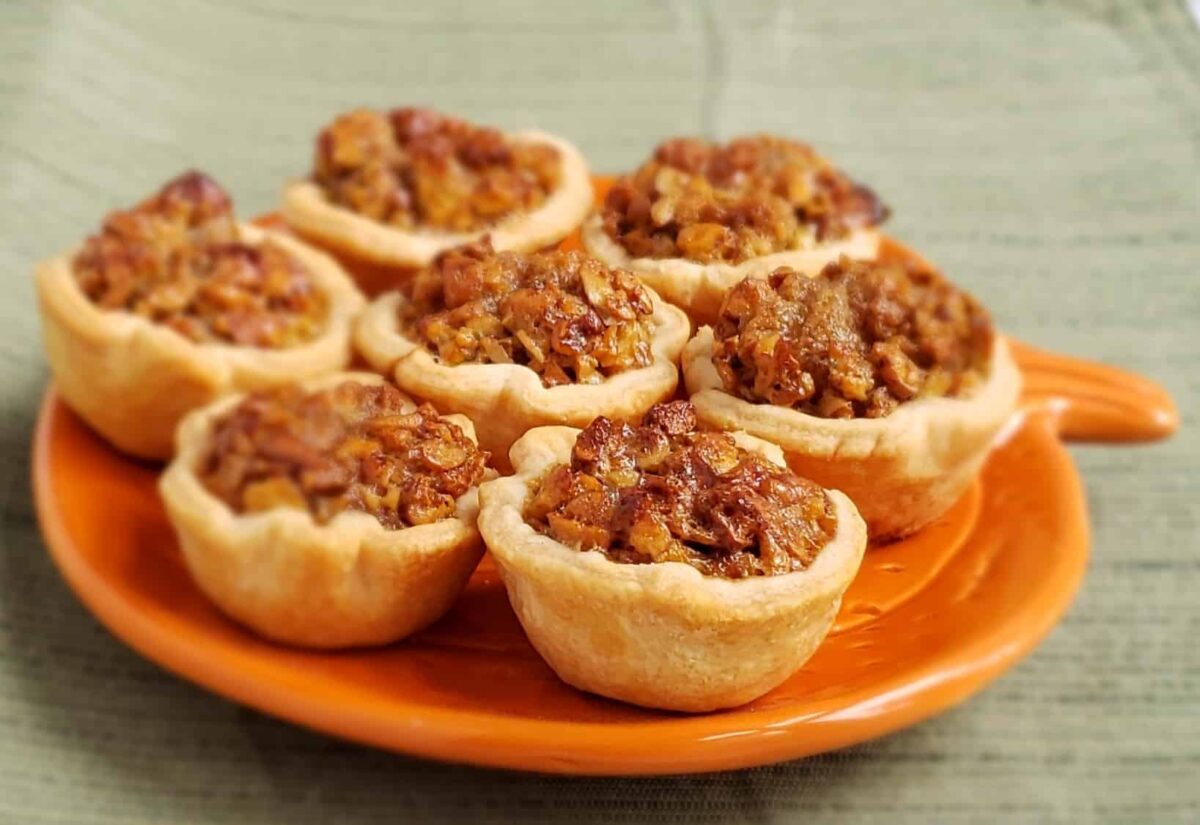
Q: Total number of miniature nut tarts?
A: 7